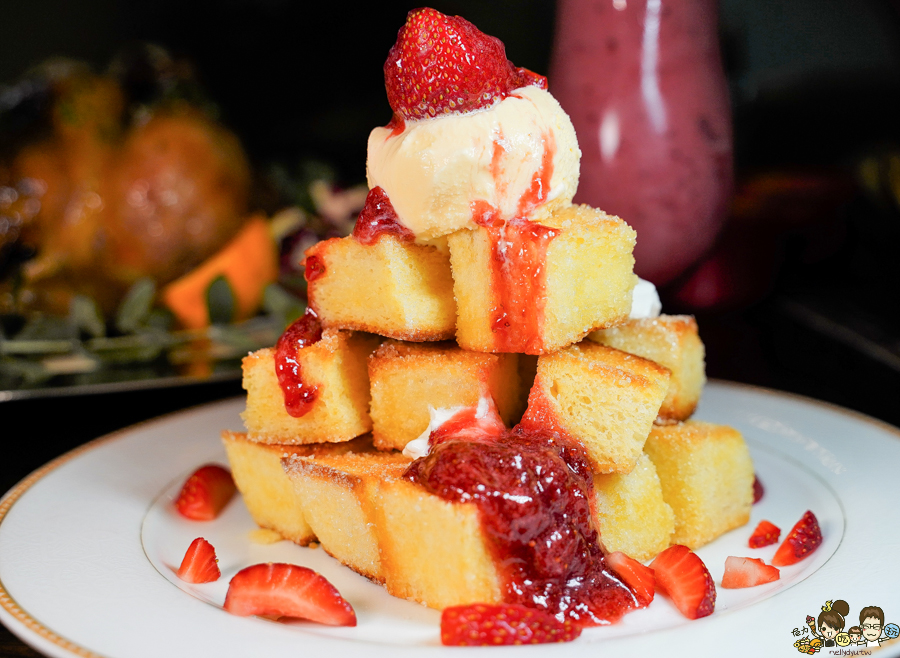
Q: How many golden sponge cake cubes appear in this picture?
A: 11